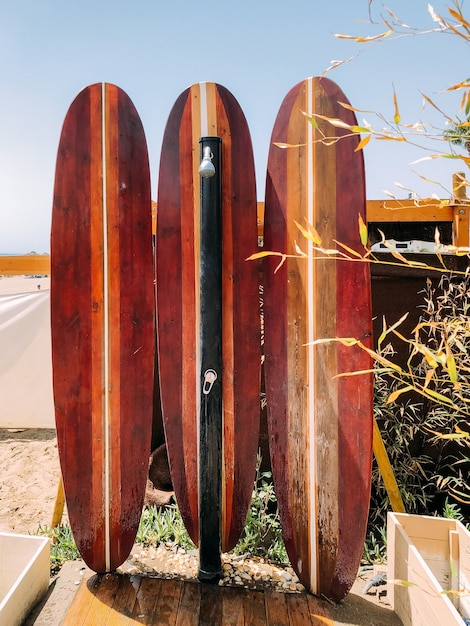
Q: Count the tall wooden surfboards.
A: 3